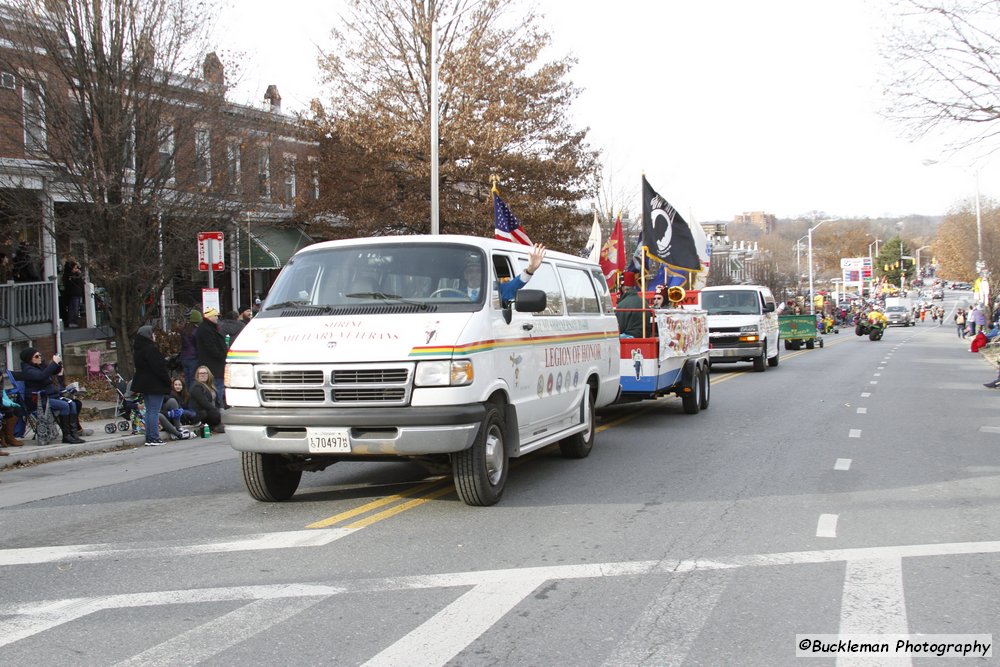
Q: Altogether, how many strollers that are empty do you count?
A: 1